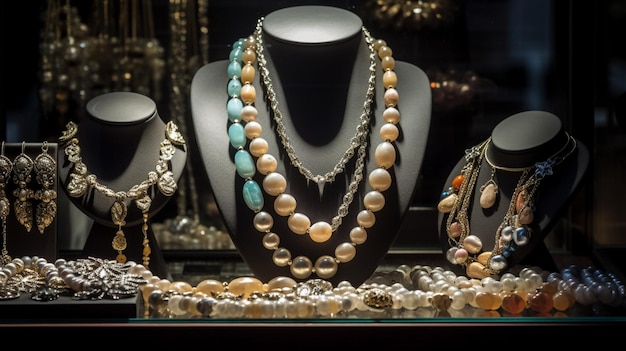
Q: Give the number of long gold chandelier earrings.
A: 3